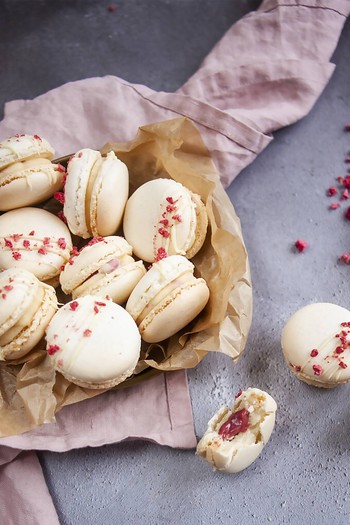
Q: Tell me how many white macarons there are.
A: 10